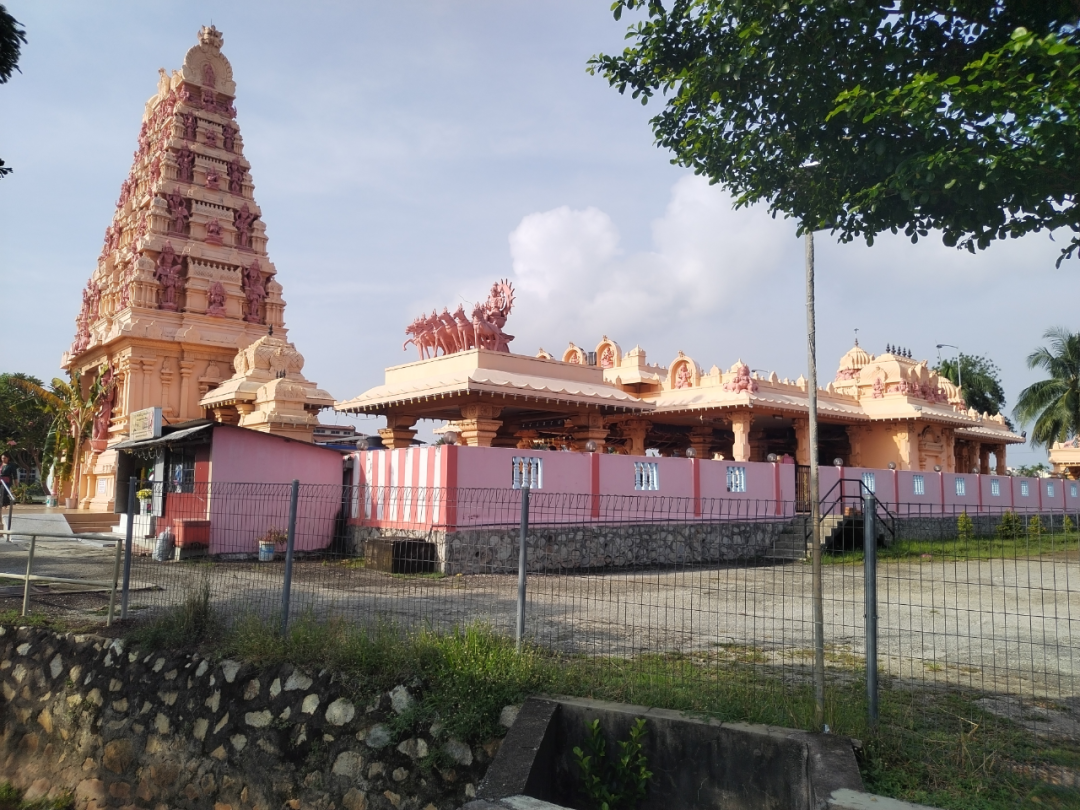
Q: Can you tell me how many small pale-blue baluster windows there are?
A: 10